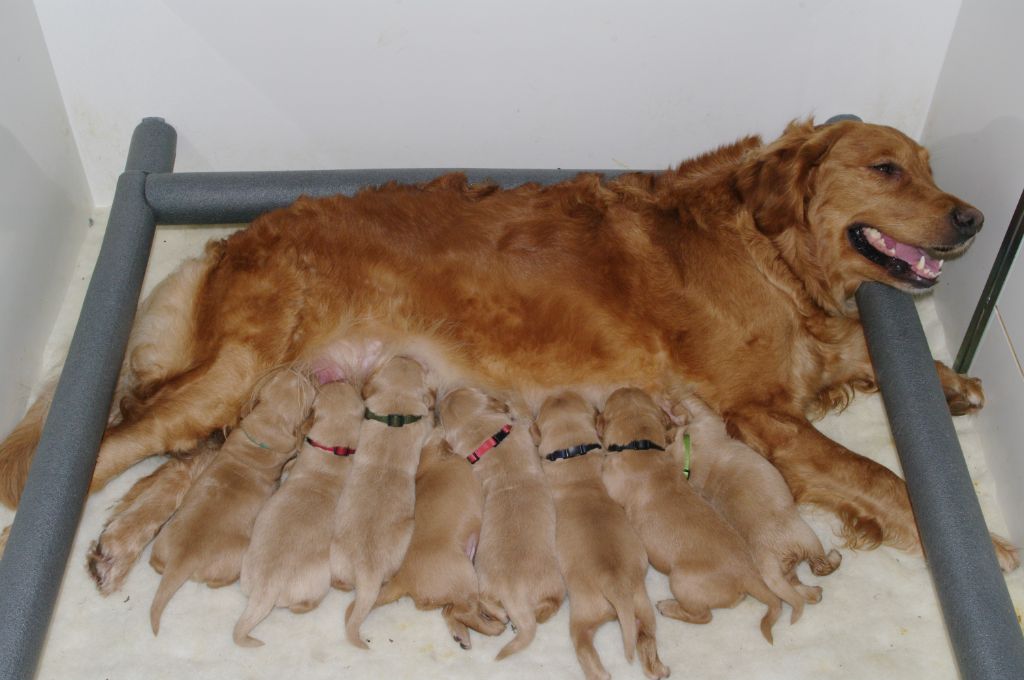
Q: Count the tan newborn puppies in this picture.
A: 8